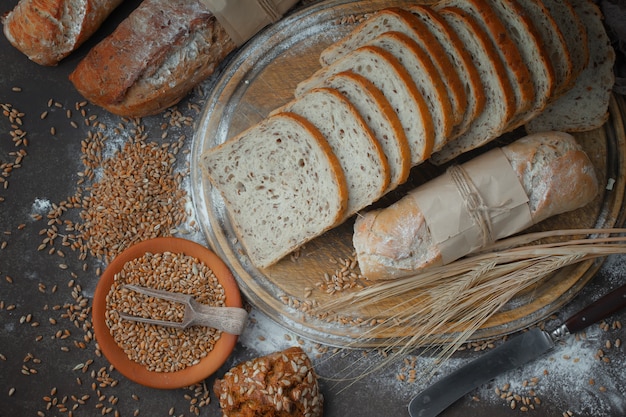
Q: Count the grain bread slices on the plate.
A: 13